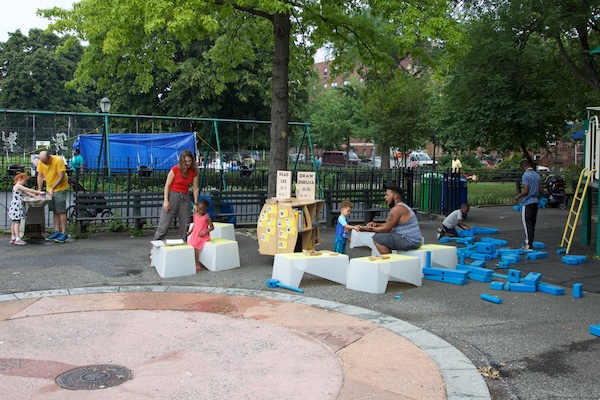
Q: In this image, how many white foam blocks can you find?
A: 7